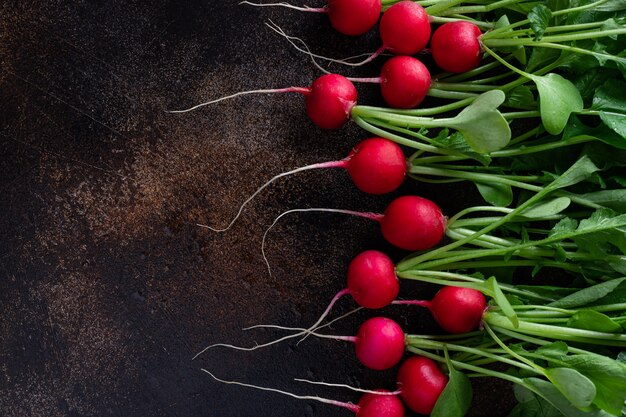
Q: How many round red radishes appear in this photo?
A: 12